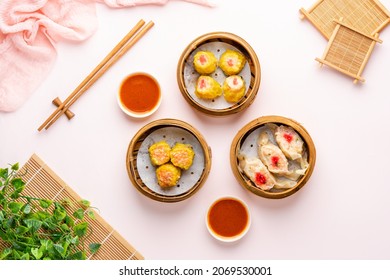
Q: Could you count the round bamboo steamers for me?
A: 3